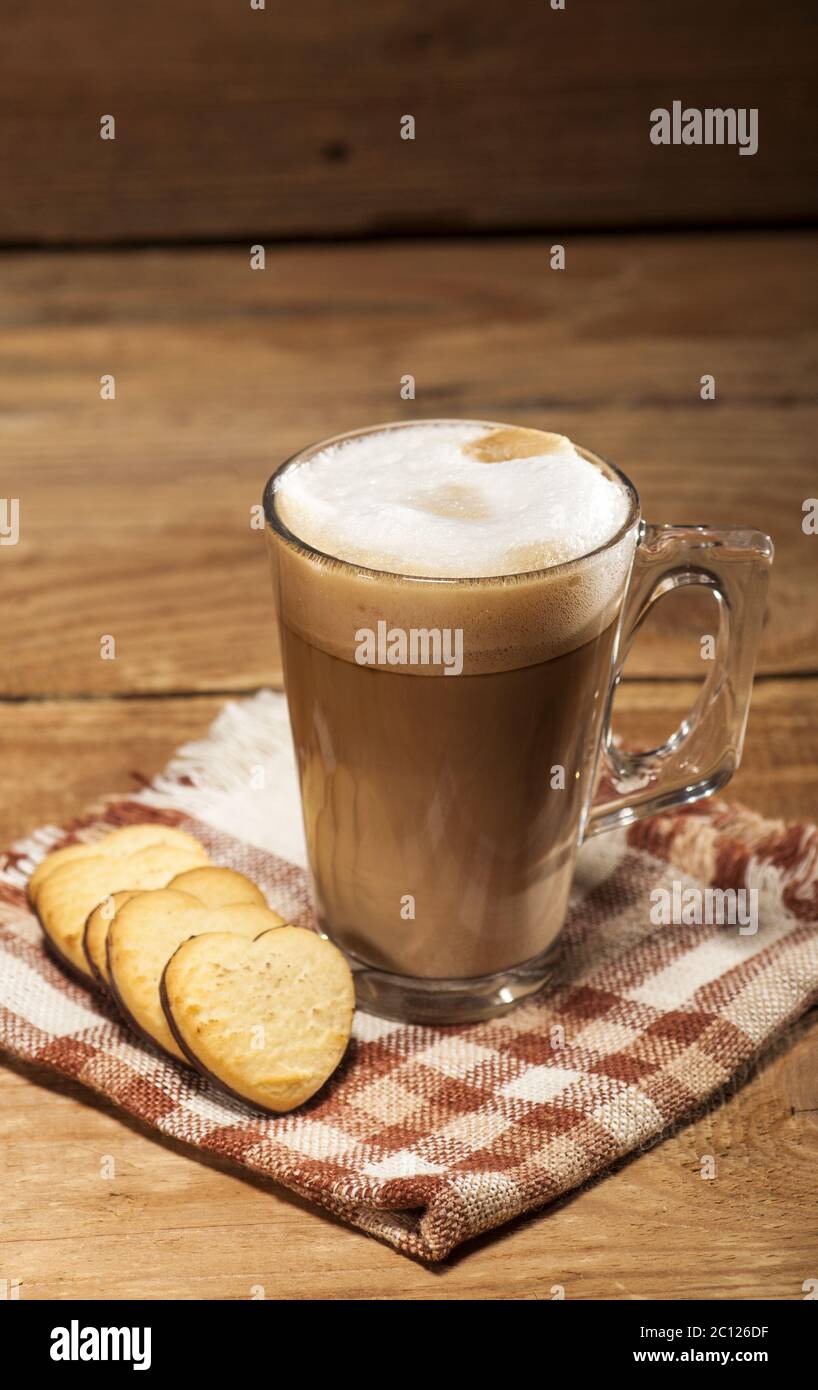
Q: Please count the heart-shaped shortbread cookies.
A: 5